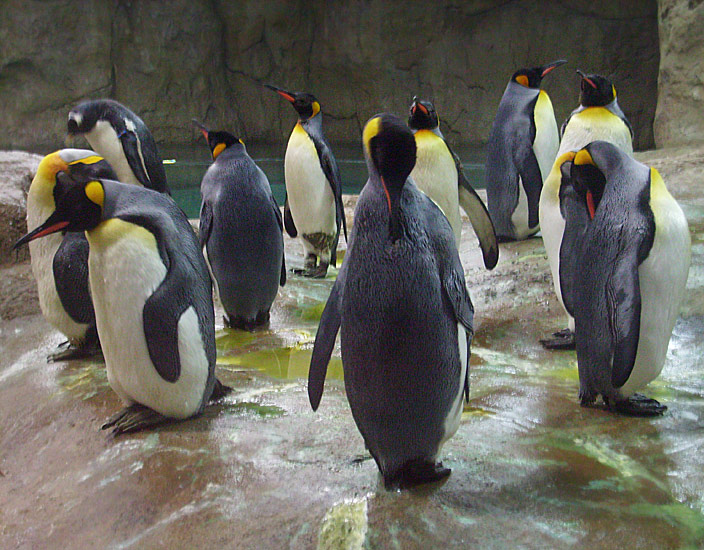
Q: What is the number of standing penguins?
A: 11